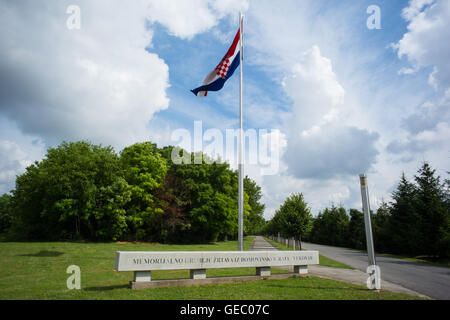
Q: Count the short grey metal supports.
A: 4